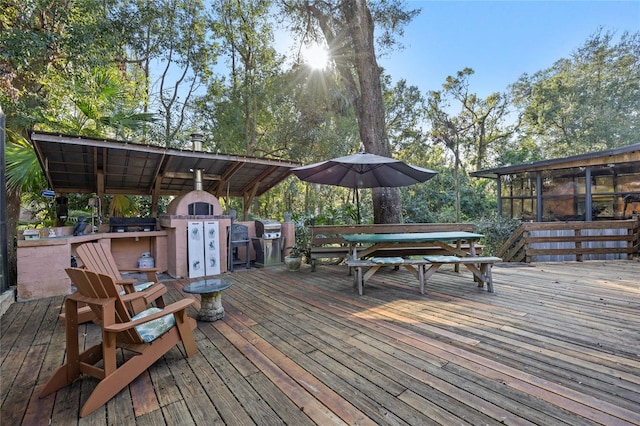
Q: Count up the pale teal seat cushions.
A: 4